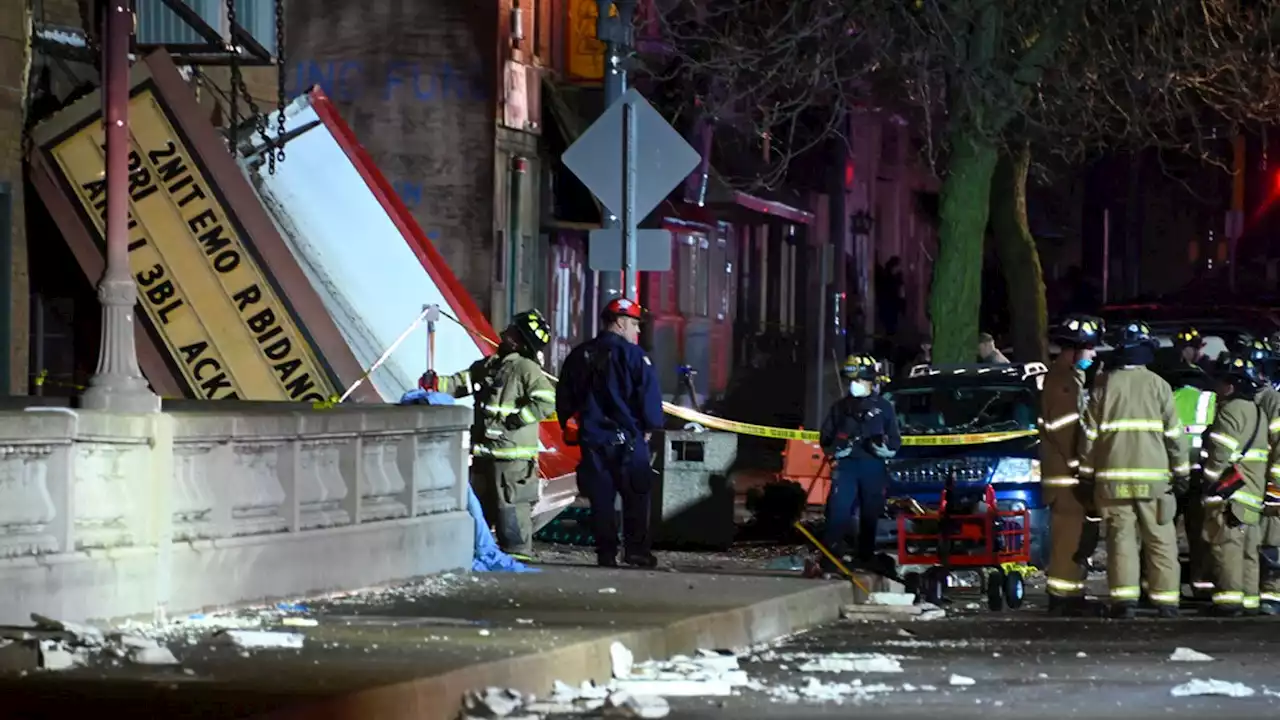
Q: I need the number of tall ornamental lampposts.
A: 1